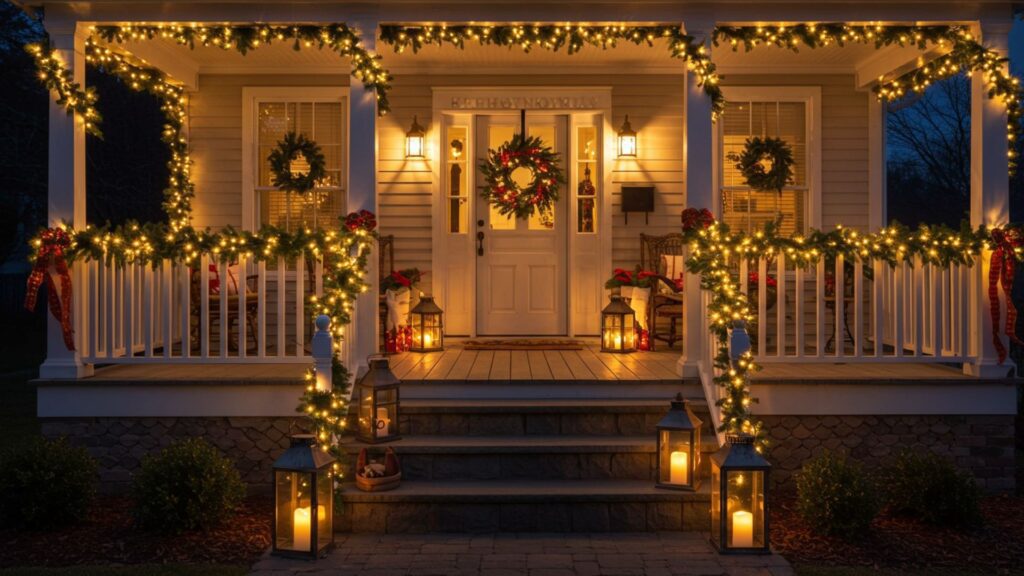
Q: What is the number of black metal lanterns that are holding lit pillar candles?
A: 6